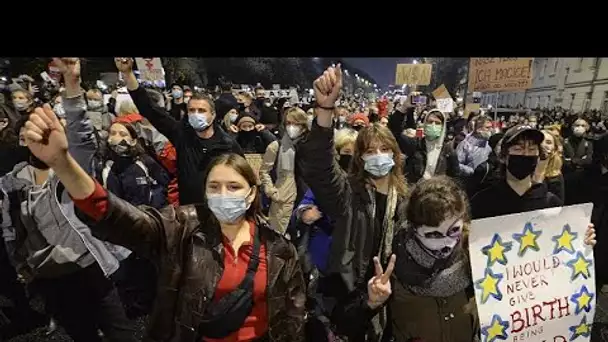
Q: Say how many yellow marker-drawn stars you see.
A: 8